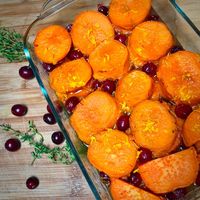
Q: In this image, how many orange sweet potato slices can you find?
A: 14